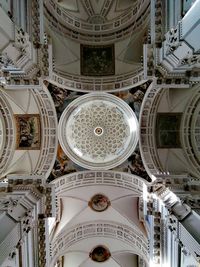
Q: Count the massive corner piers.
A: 4